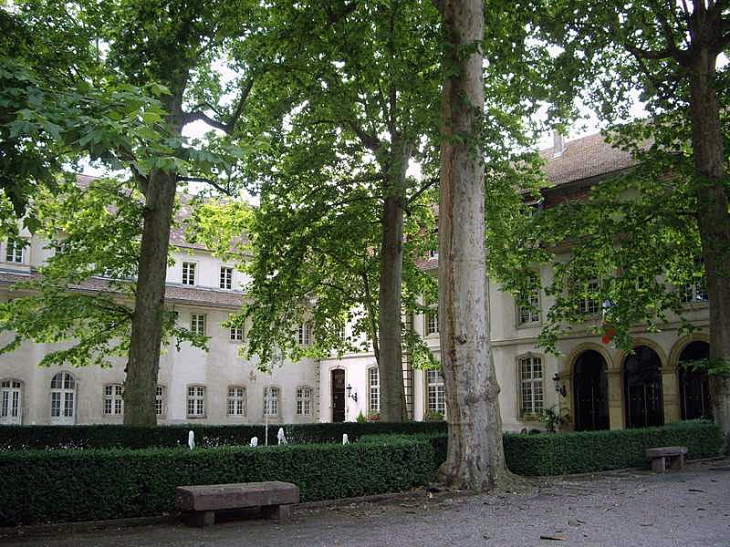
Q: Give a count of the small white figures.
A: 4